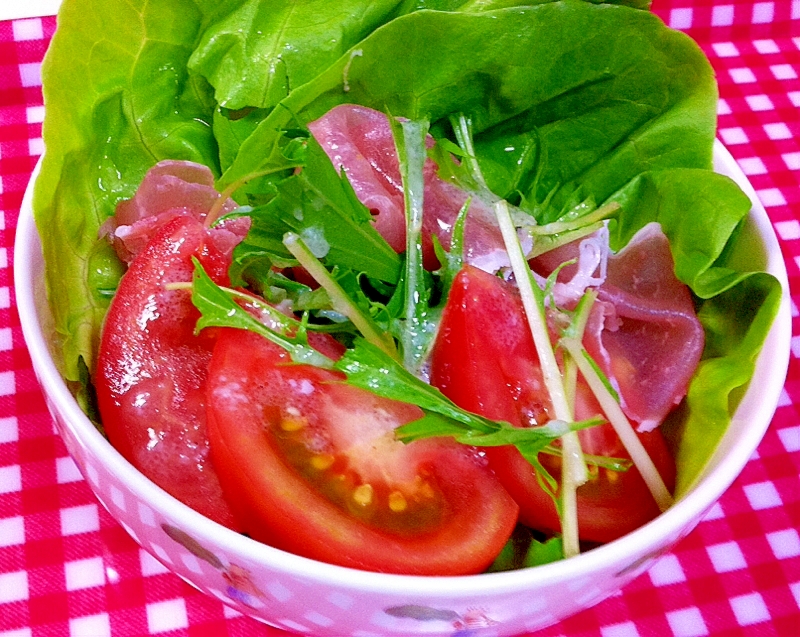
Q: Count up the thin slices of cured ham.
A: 3